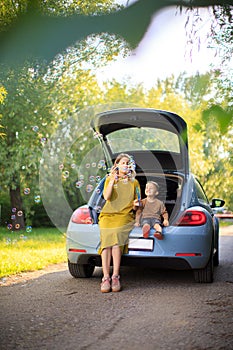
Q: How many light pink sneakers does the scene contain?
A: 2